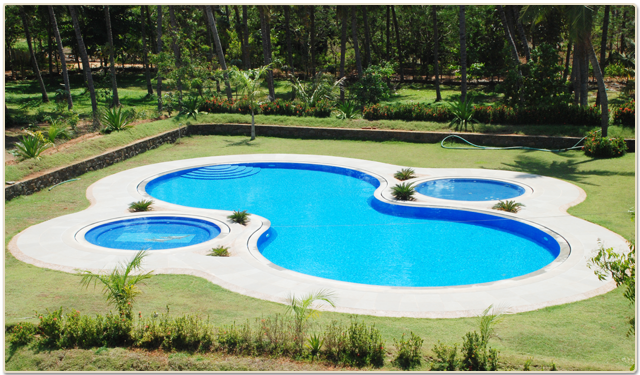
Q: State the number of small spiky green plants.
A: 6